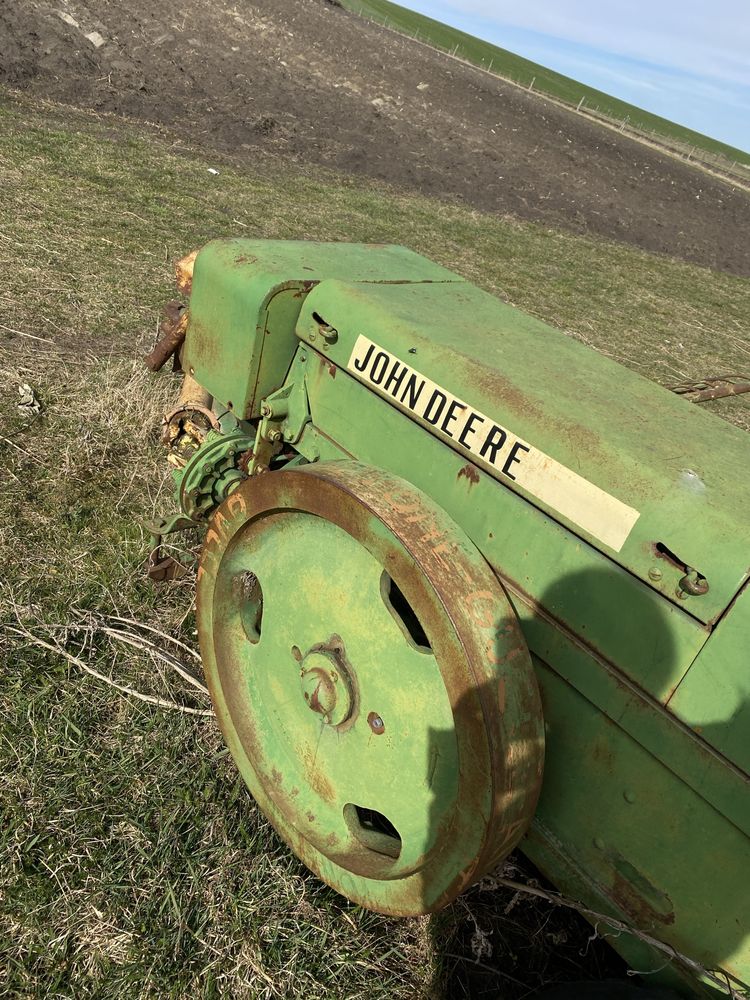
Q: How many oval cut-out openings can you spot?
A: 3